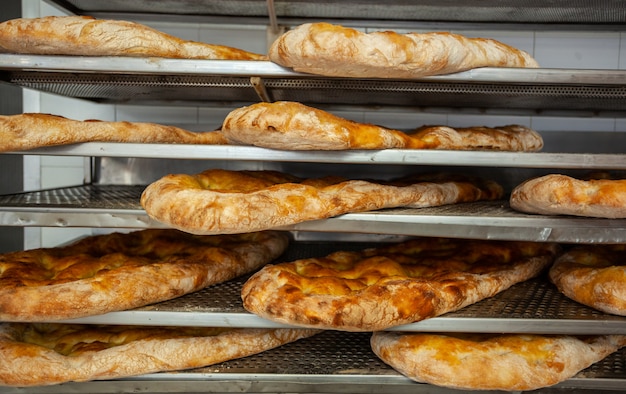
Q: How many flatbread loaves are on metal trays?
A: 11